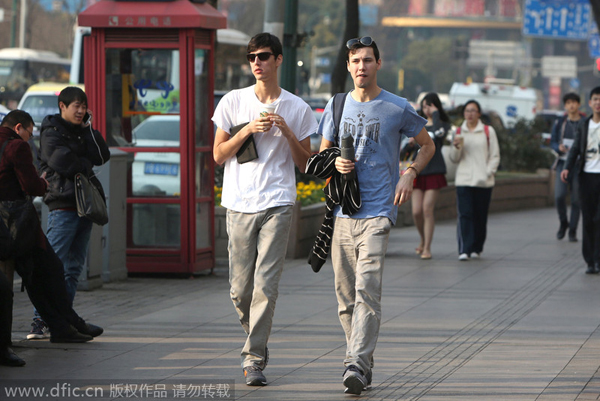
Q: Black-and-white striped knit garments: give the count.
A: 1